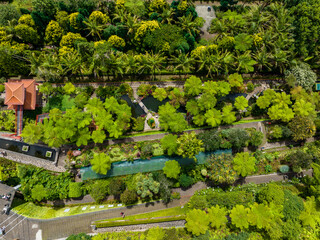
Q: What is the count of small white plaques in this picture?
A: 6